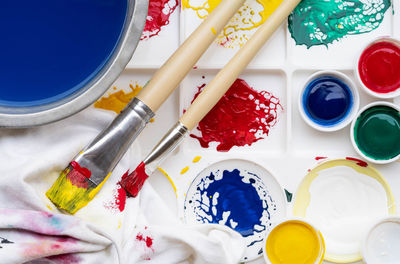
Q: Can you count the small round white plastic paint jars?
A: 5